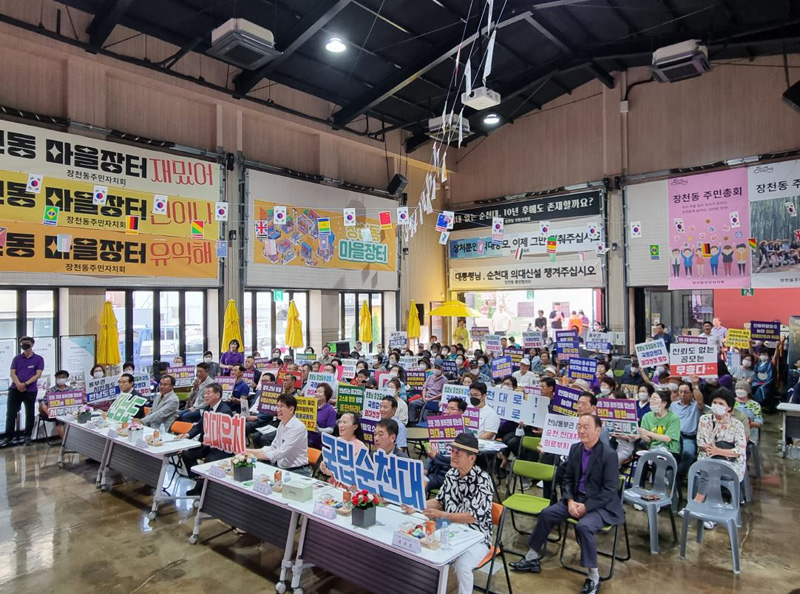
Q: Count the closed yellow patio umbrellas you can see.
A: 5